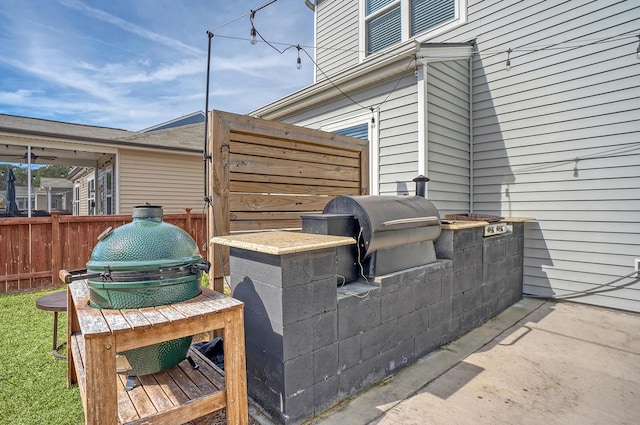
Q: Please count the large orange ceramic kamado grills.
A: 0